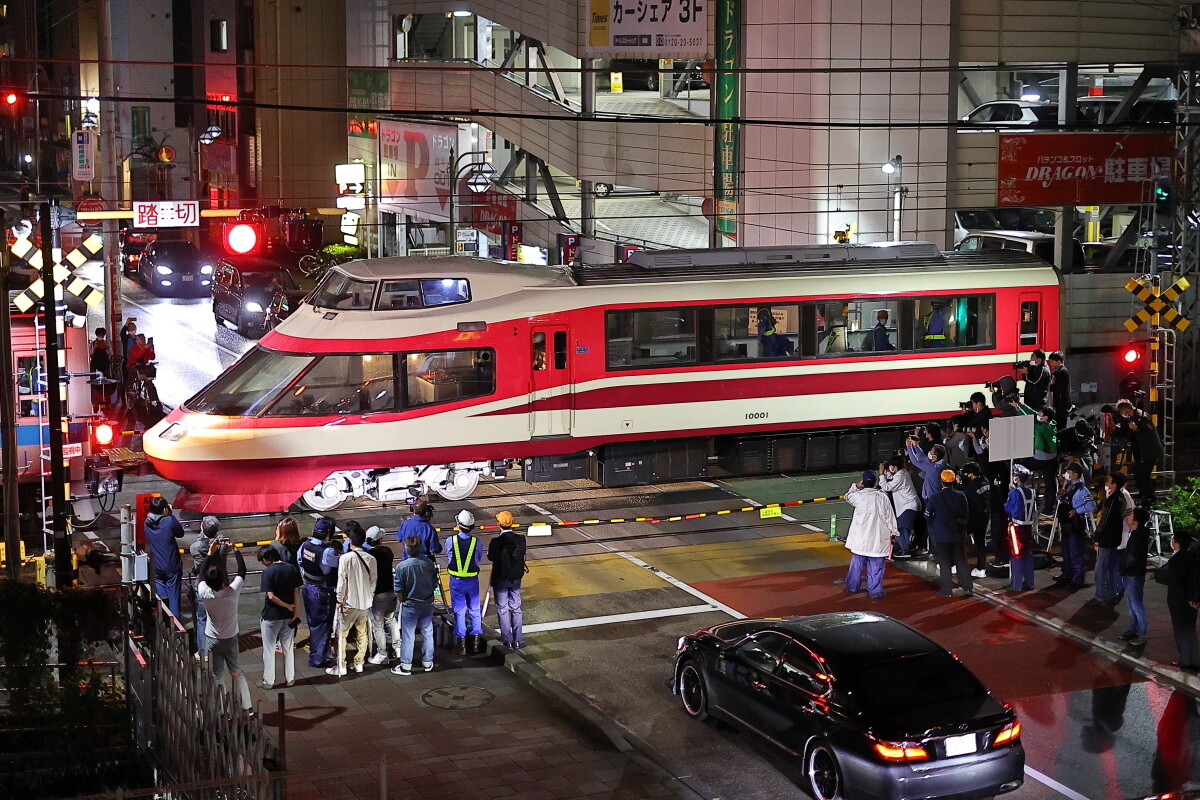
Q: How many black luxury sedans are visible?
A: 1